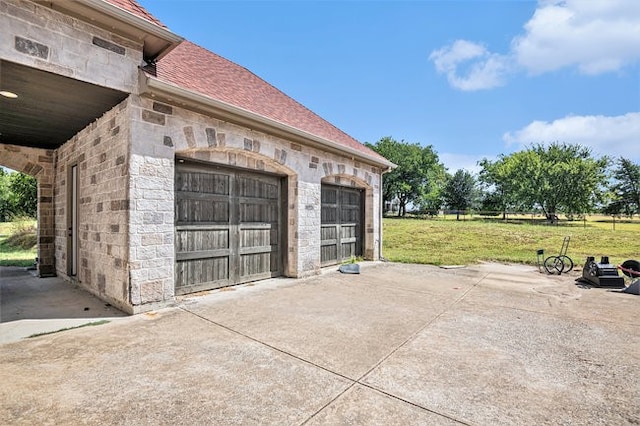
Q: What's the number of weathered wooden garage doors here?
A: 2